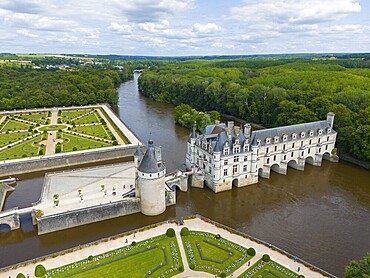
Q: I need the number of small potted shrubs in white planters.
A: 6